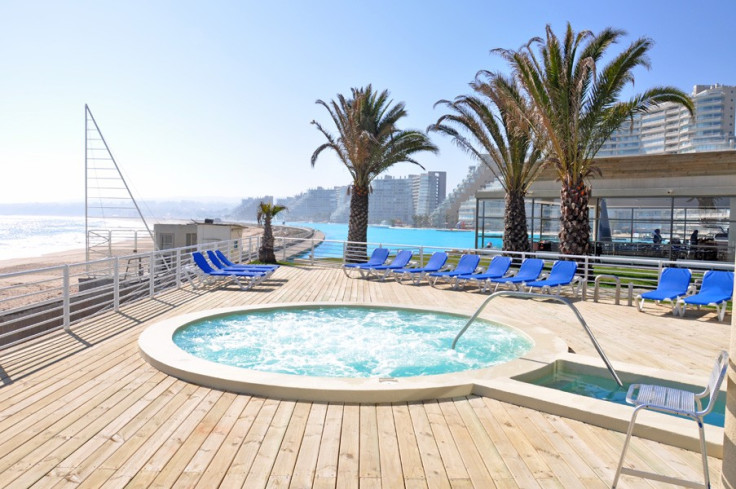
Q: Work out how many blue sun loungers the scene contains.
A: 12